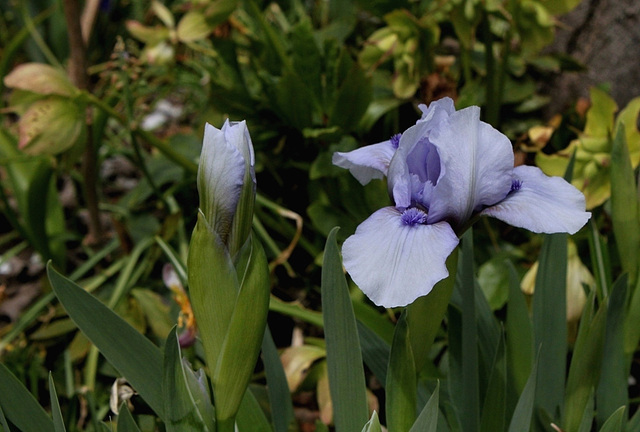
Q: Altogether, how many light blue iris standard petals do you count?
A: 3